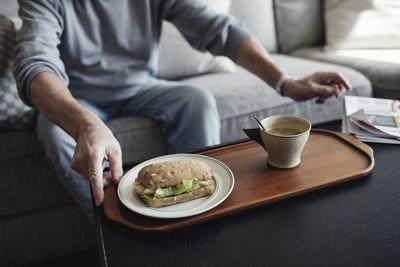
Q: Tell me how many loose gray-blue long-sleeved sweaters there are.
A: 1